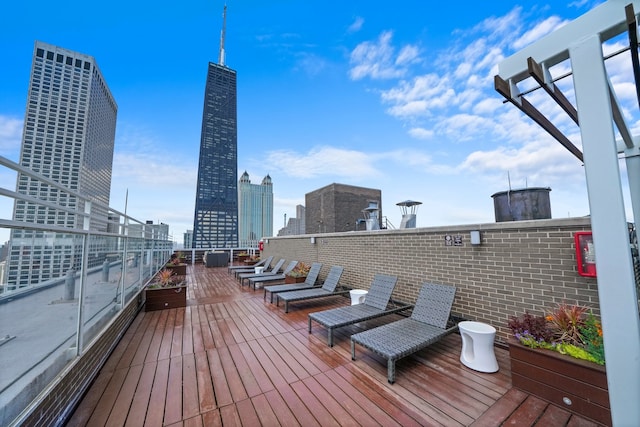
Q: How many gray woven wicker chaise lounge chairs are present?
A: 8